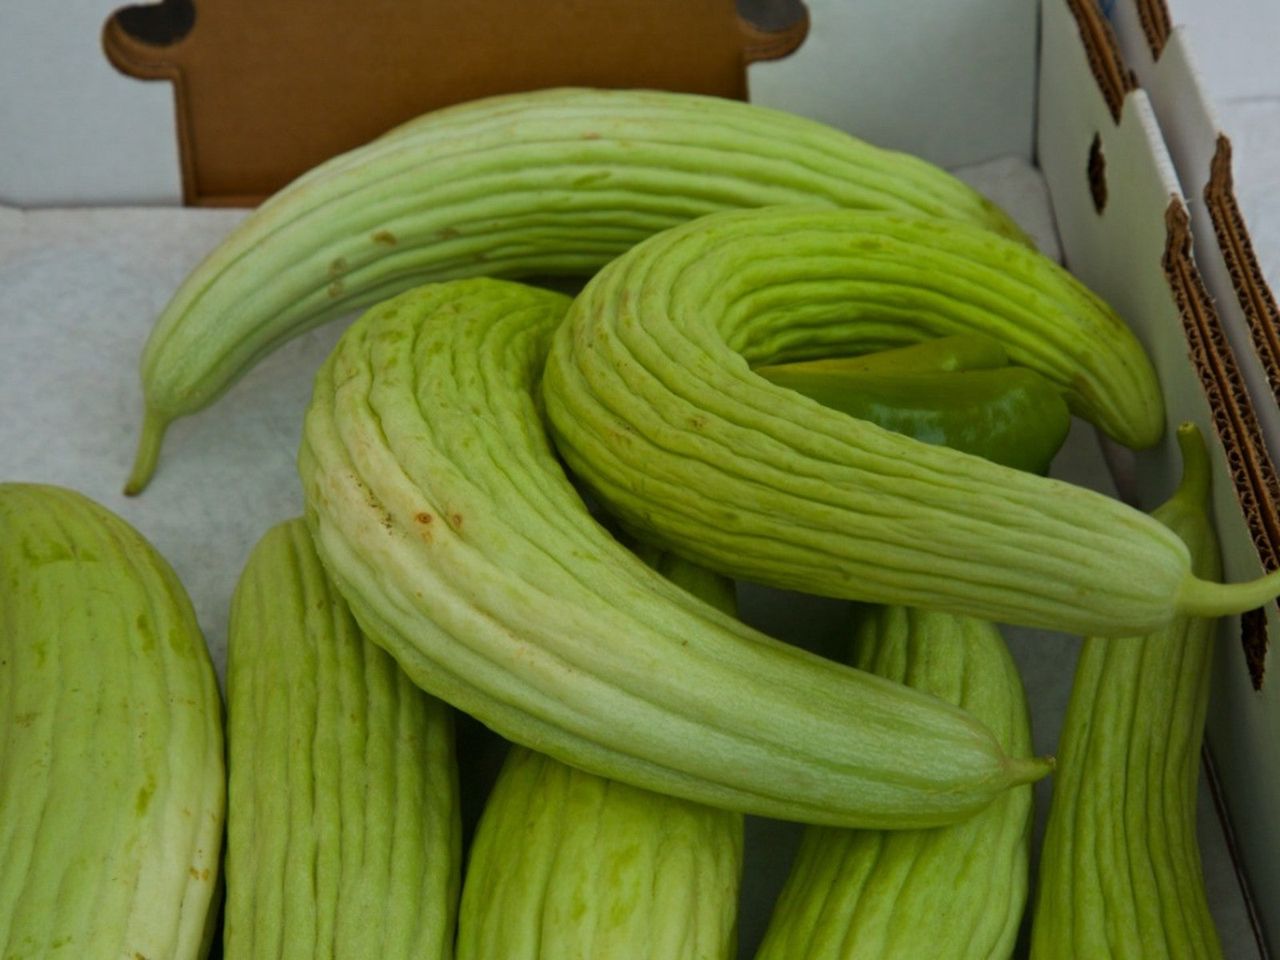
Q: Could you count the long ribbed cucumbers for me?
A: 8